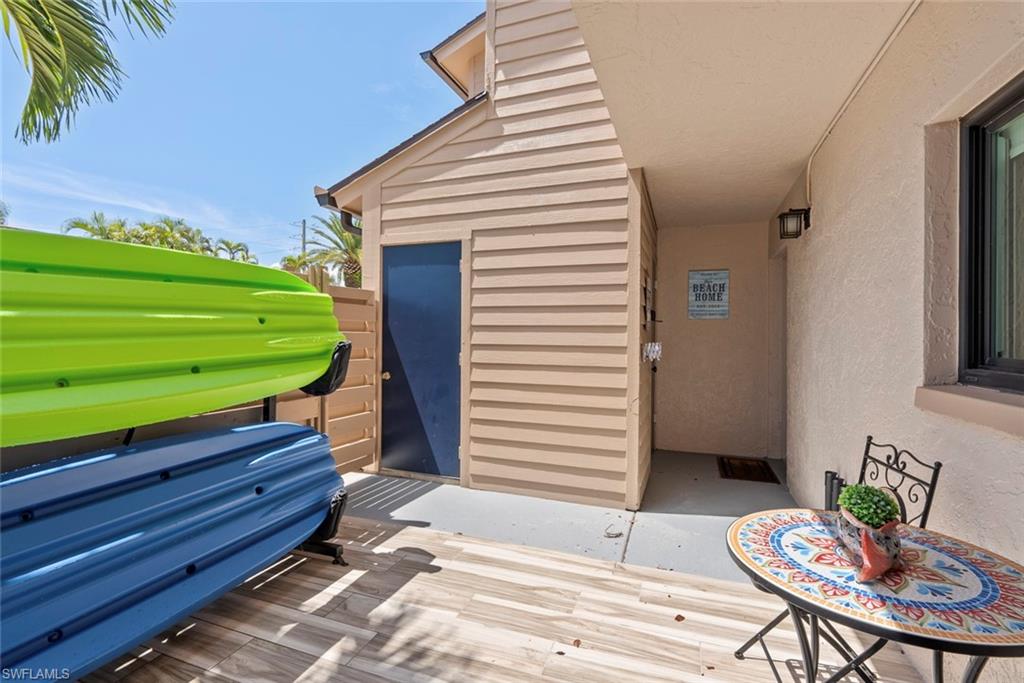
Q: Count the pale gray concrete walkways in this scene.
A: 1